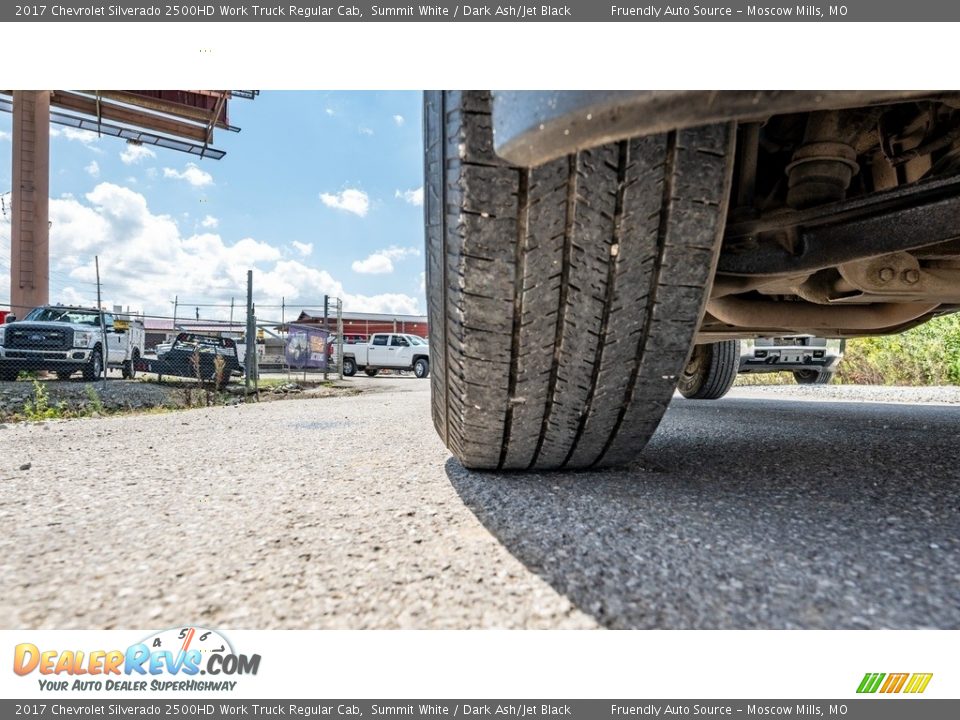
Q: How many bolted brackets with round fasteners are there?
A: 1